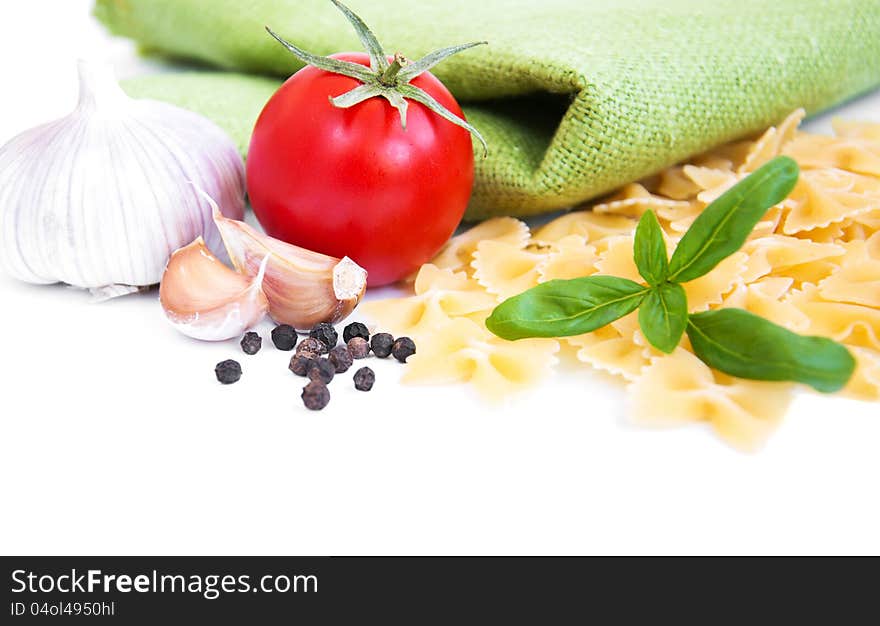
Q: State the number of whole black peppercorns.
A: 14